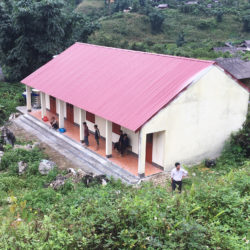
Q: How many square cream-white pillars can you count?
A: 6